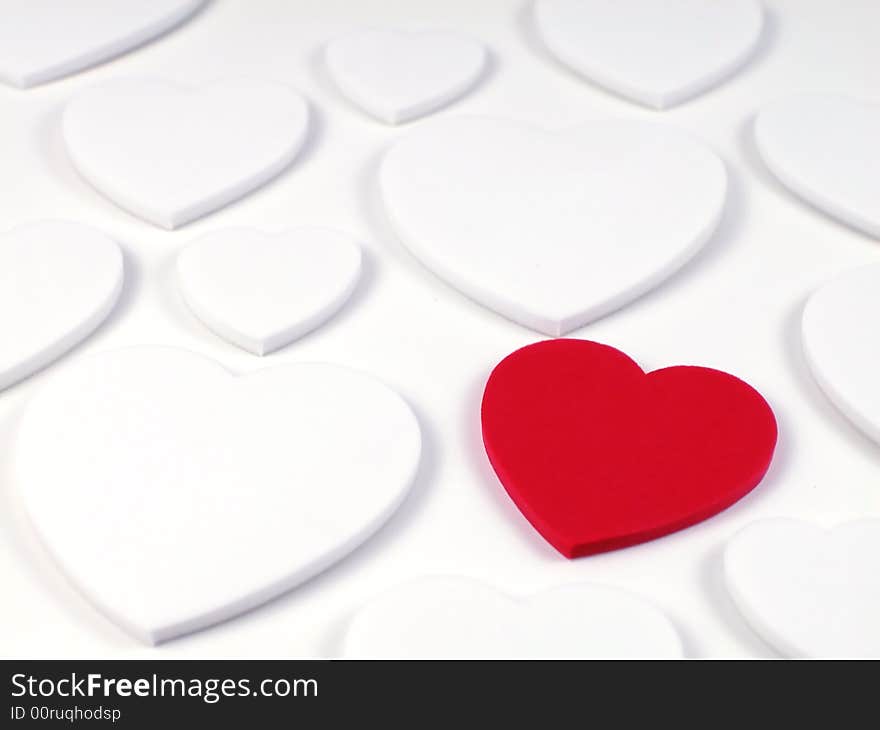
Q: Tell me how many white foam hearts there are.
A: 12